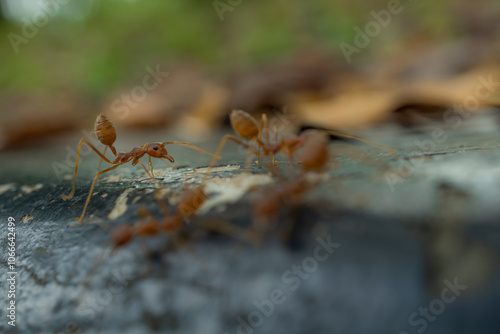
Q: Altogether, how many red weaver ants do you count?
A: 4